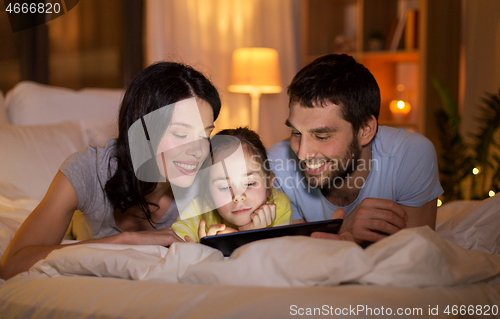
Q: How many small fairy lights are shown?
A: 3